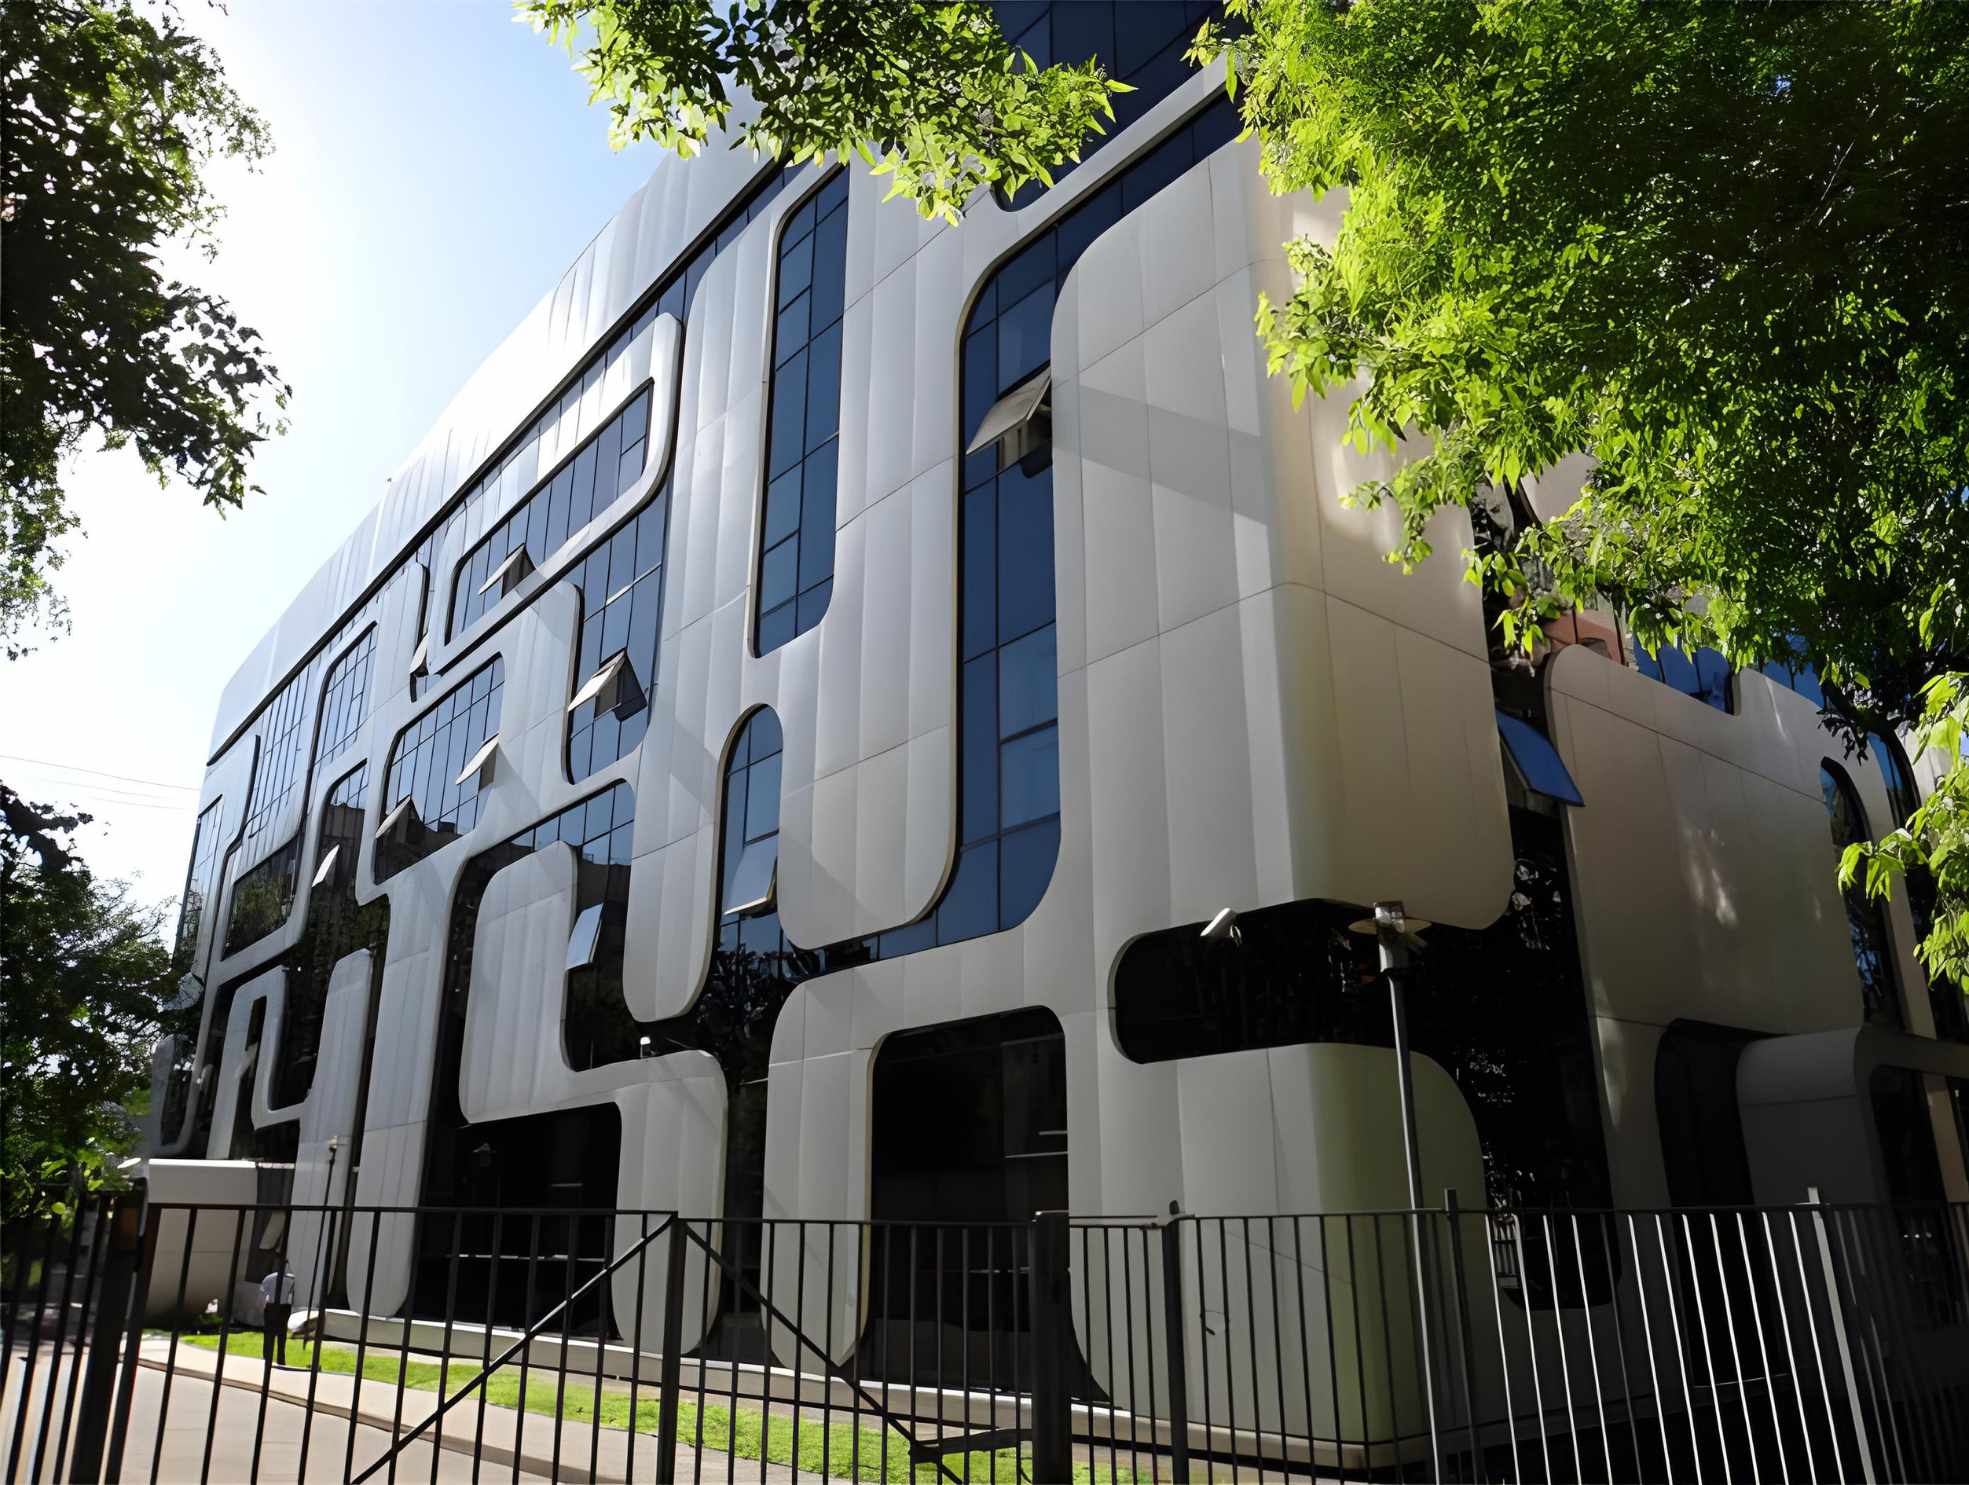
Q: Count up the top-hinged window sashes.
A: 10